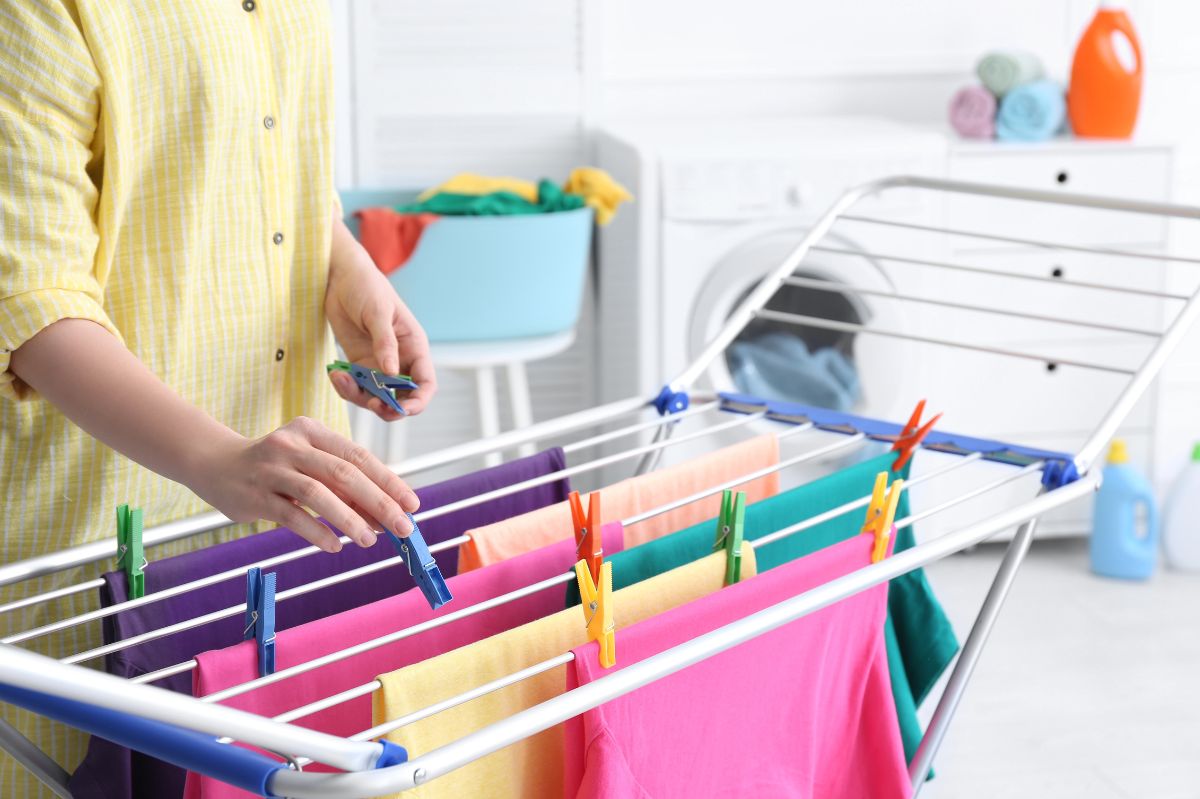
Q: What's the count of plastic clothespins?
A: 10